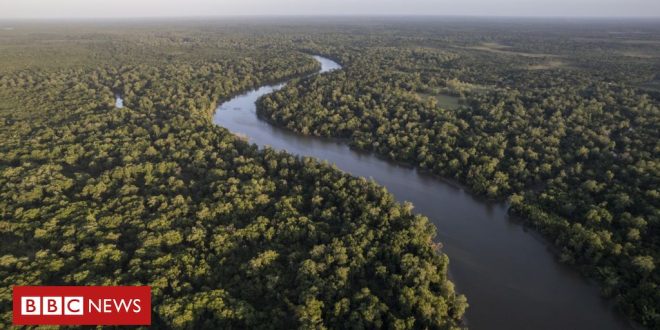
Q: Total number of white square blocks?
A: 3